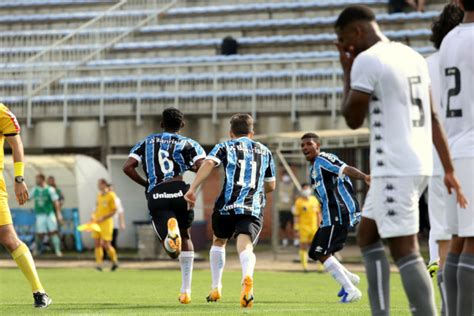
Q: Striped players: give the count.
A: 3